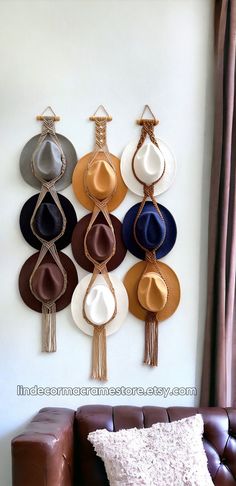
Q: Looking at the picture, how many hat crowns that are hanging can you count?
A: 9